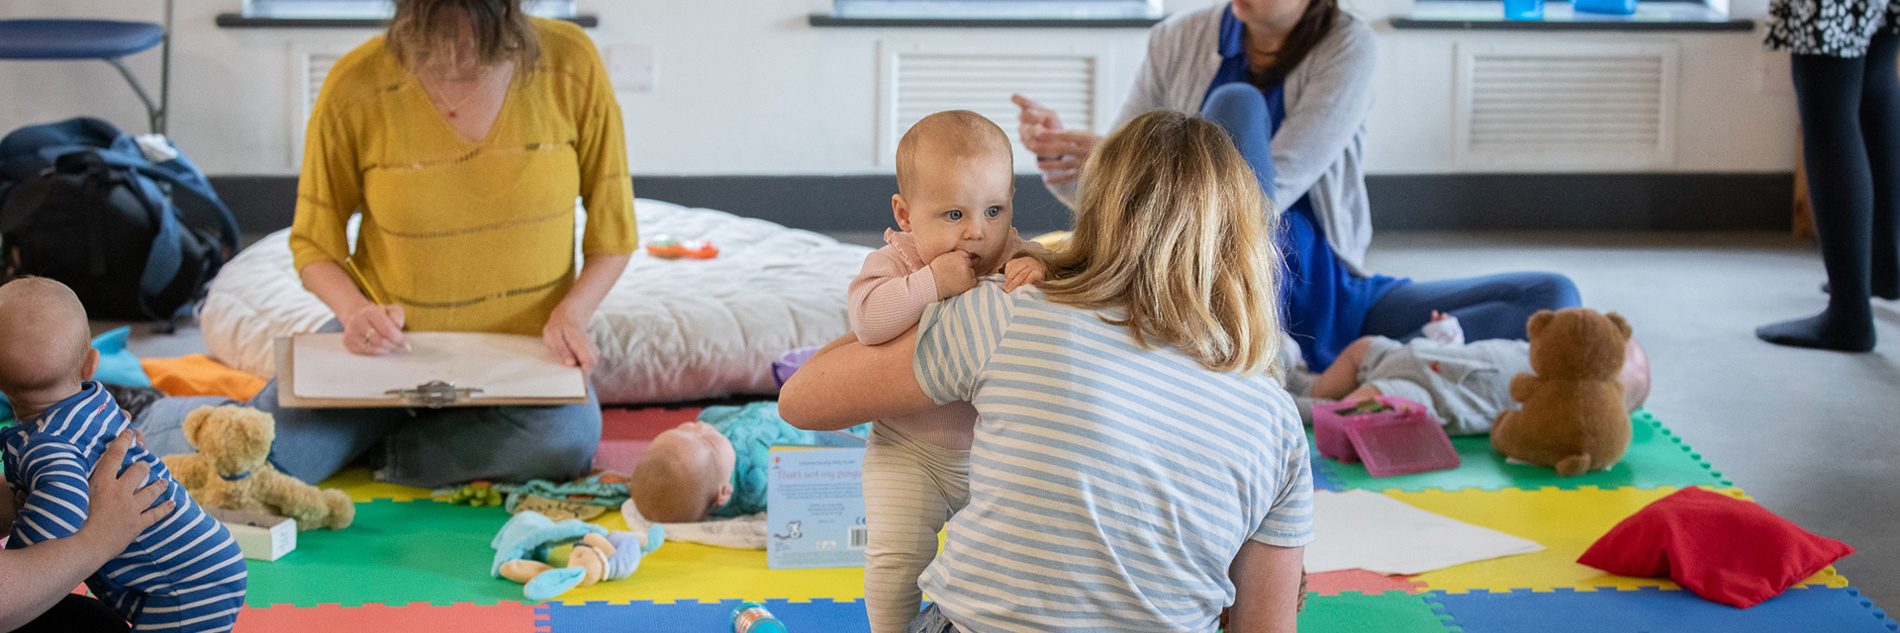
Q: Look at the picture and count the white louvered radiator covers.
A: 3